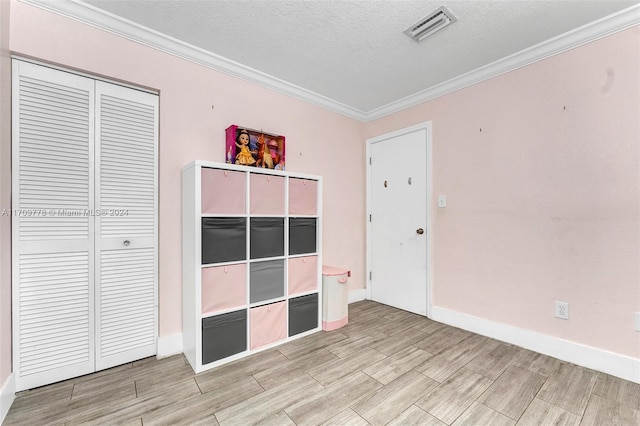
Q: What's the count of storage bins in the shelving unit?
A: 12